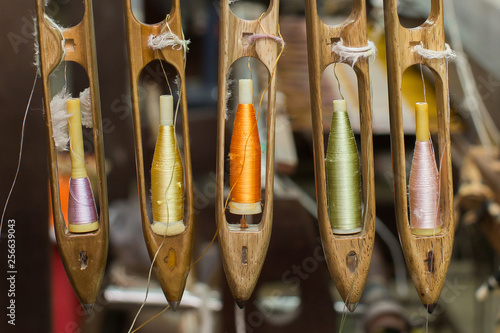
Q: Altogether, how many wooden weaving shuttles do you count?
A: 5